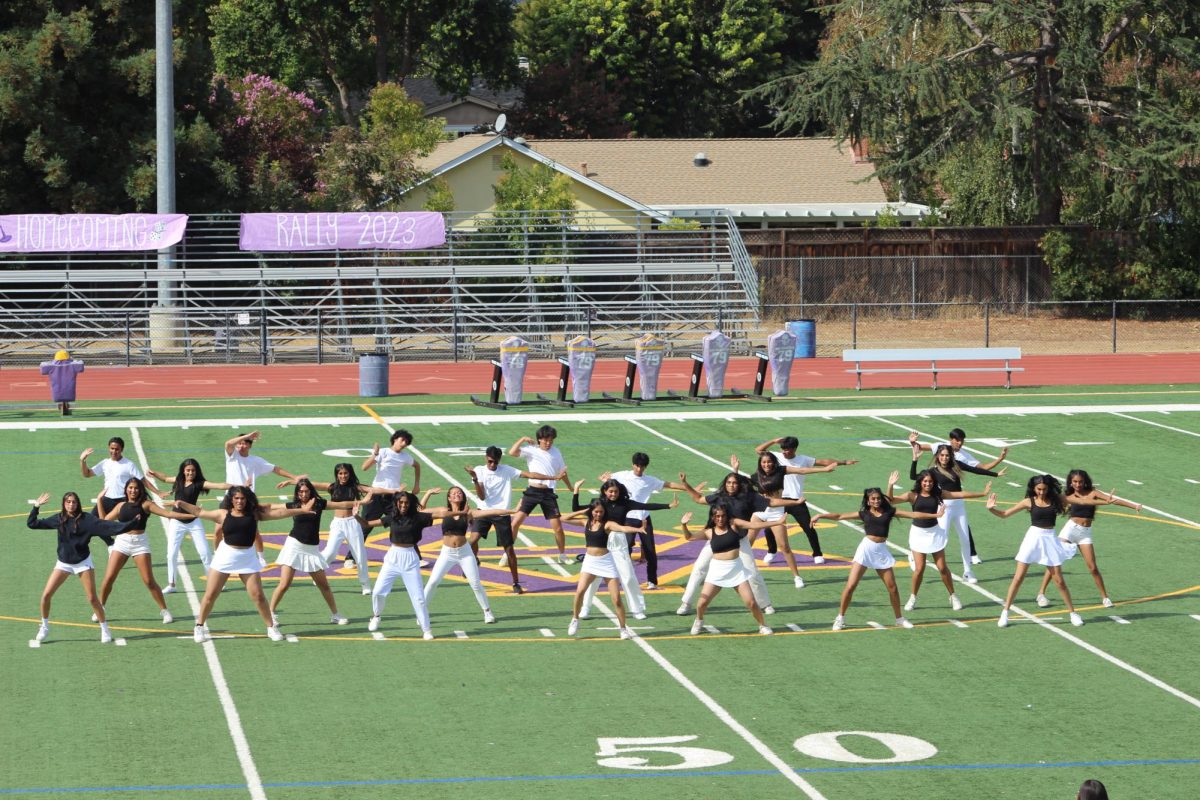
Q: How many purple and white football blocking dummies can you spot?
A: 5